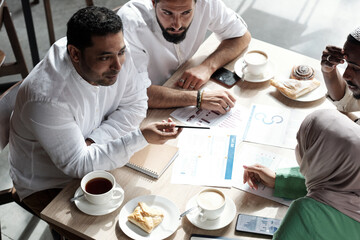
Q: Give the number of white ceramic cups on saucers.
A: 3